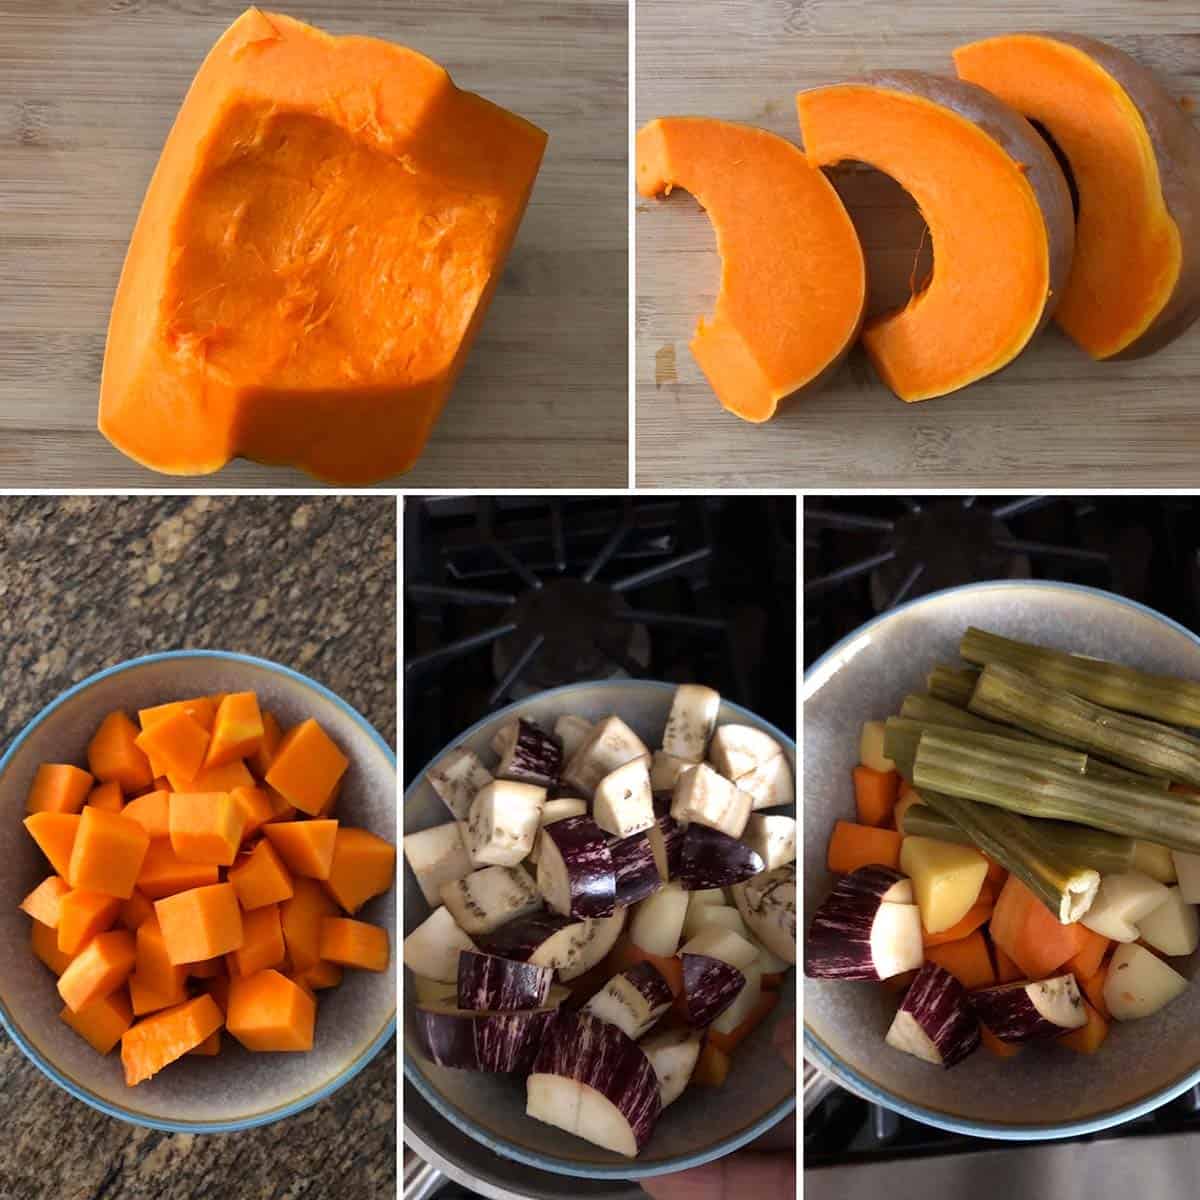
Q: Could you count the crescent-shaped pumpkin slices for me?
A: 3